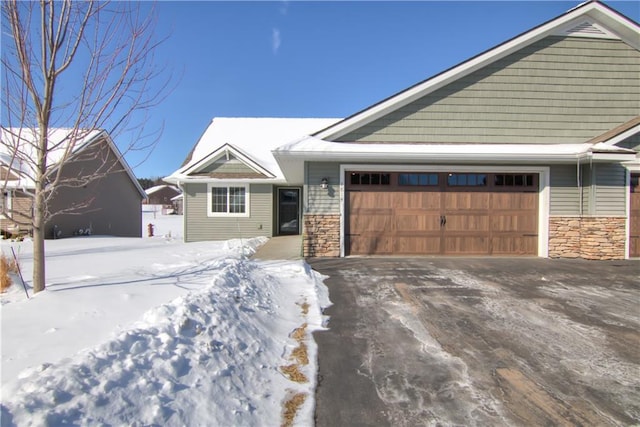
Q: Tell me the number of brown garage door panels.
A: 12